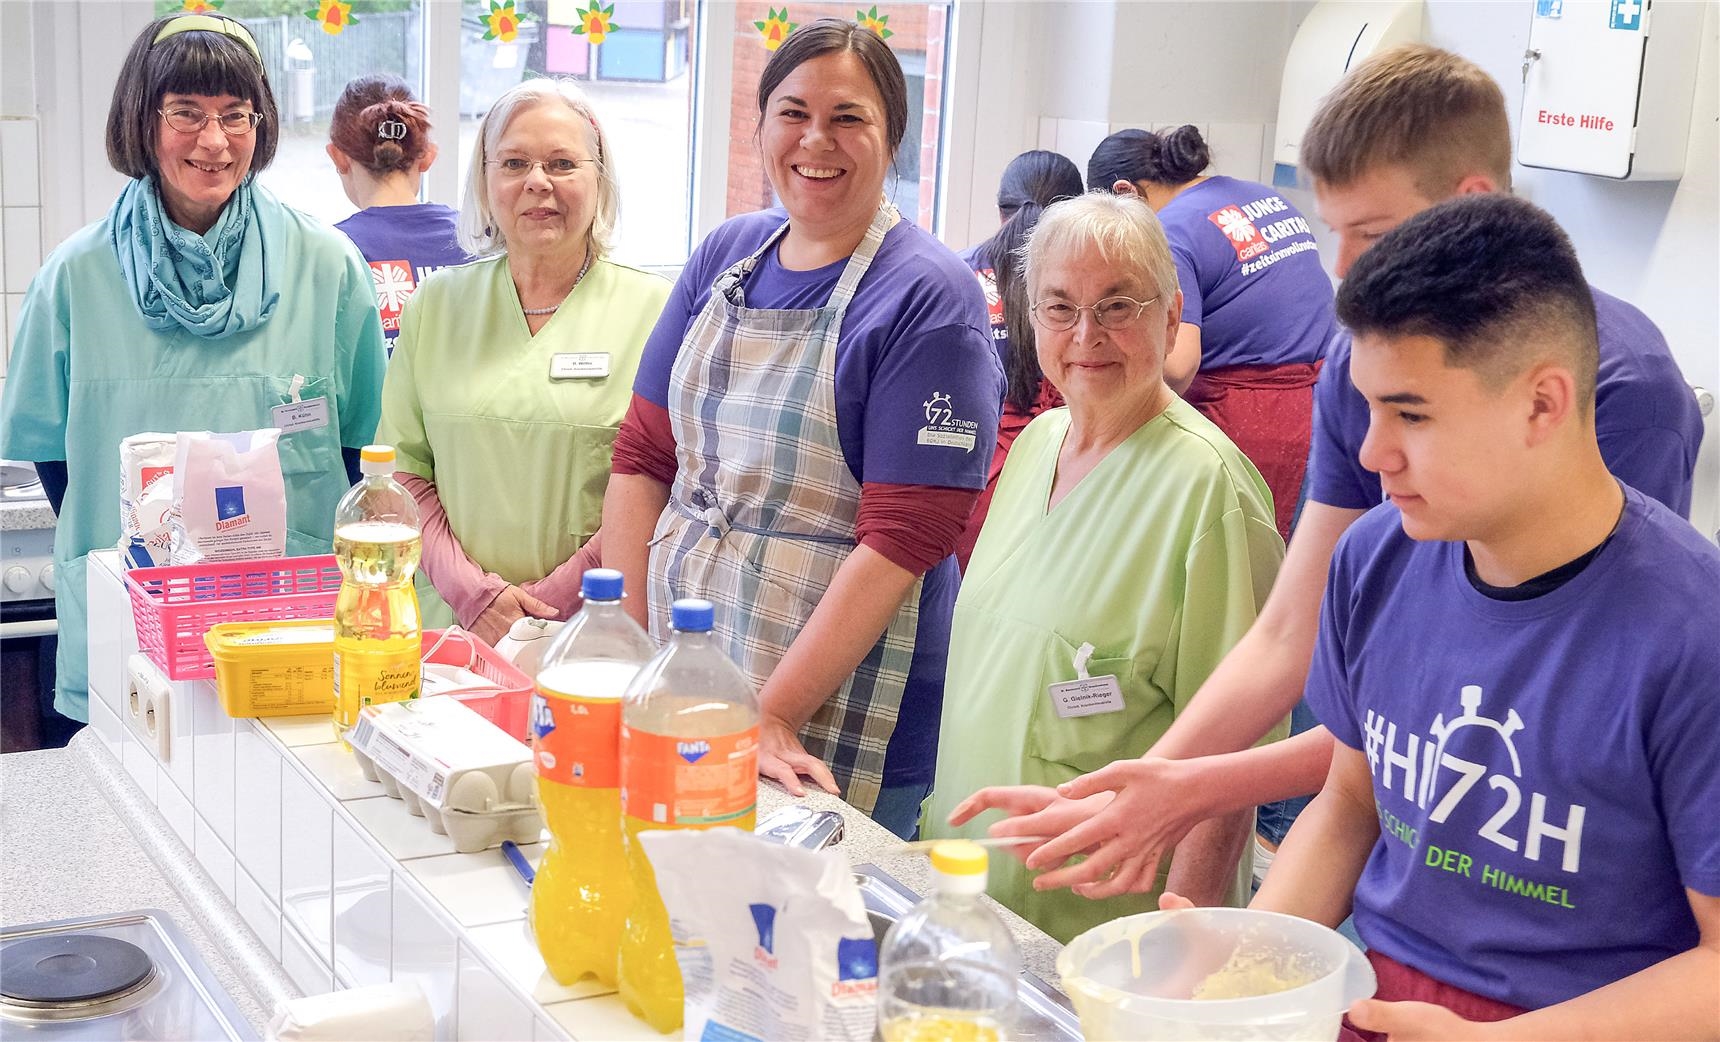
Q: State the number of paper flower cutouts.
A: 6